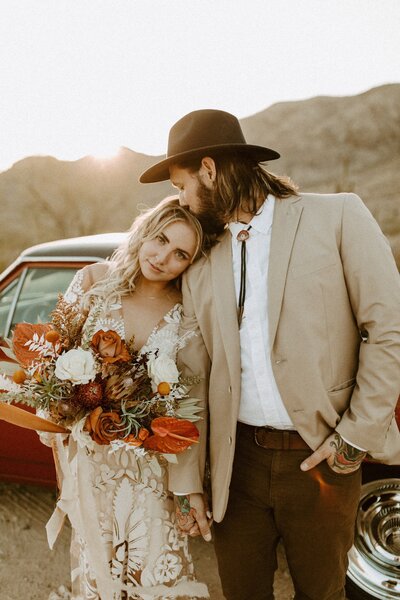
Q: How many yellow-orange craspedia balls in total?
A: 3